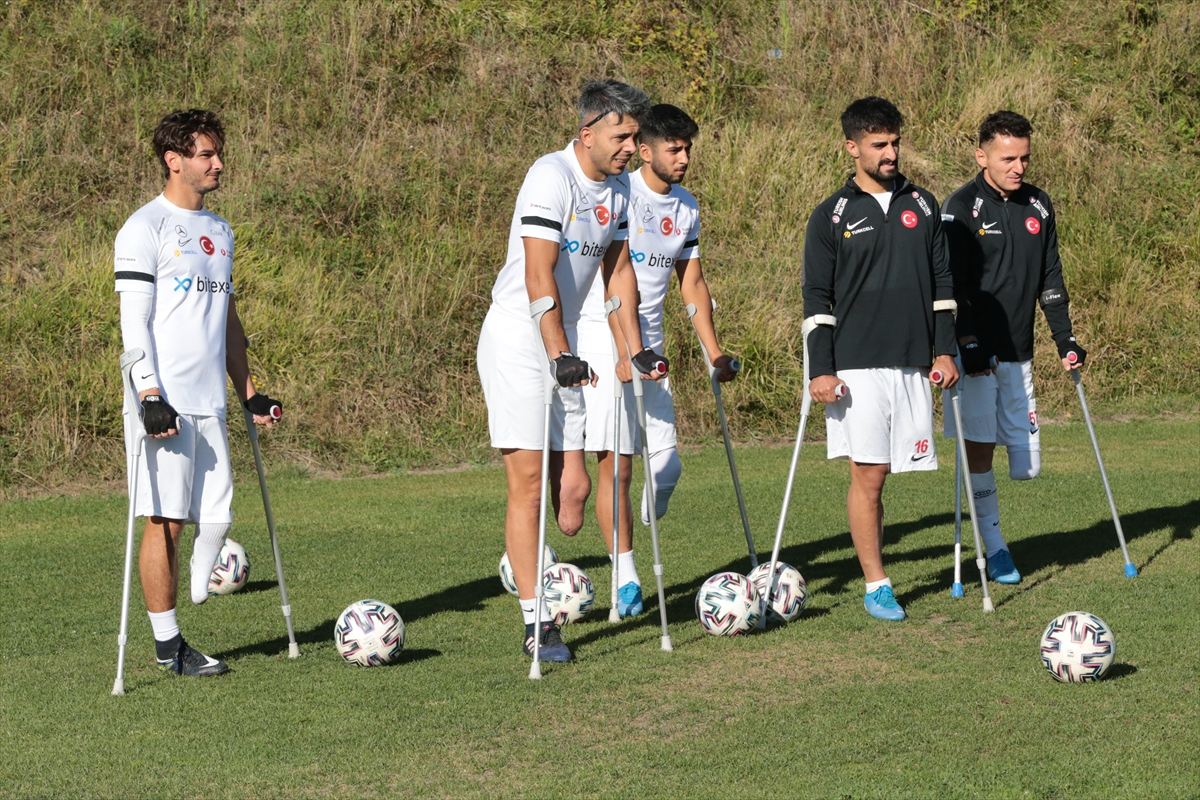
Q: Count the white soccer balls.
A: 7